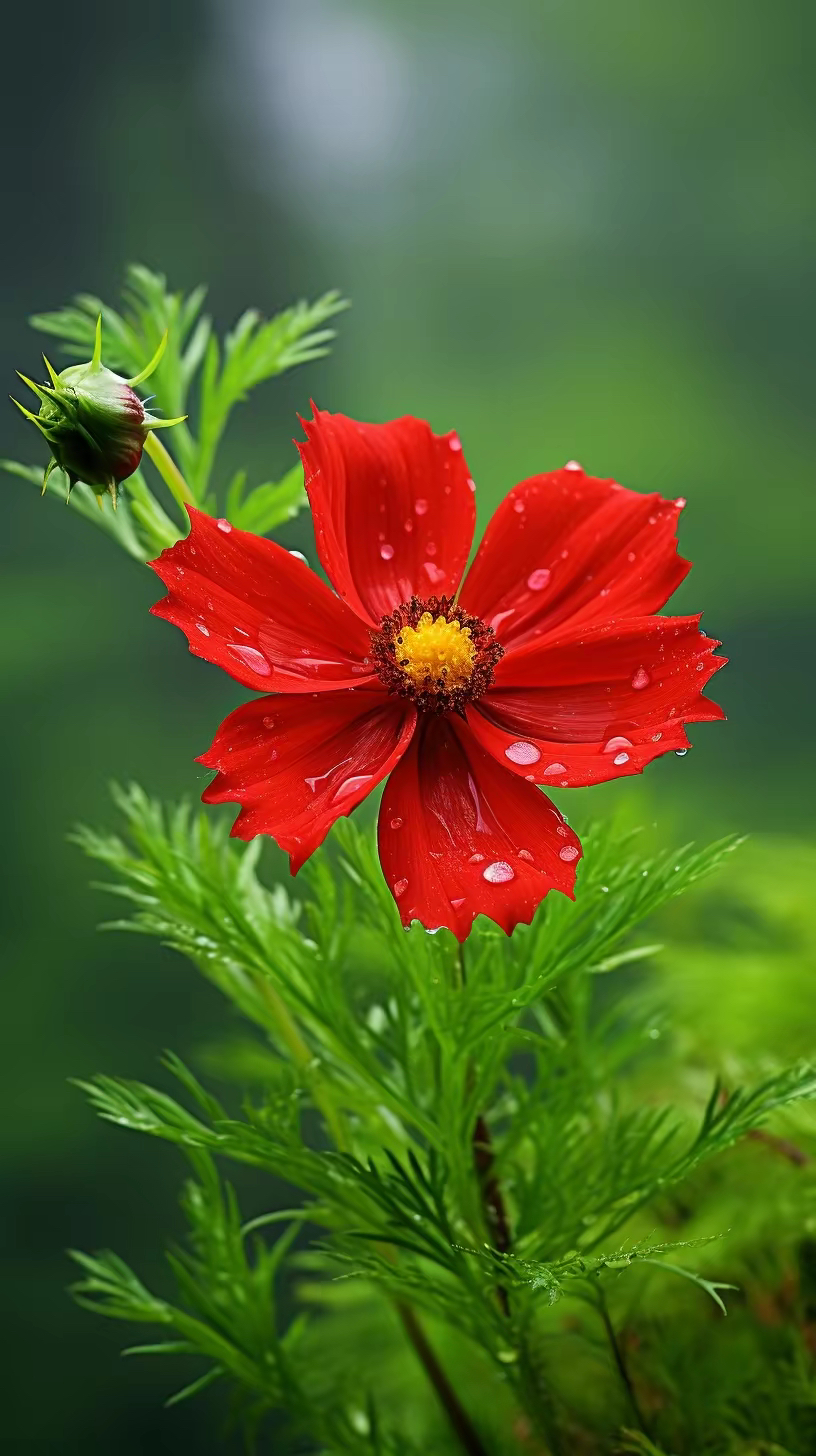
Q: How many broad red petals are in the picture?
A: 6